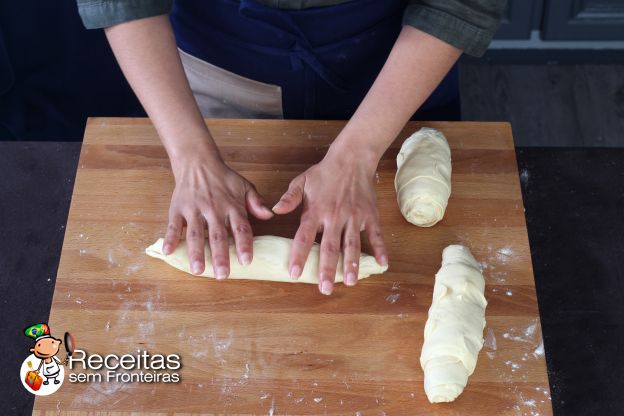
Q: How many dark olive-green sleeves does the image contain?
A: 2